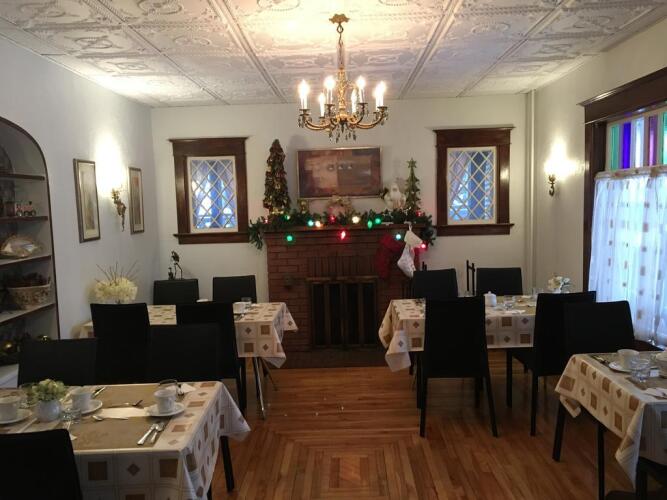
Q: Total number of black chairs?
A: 12